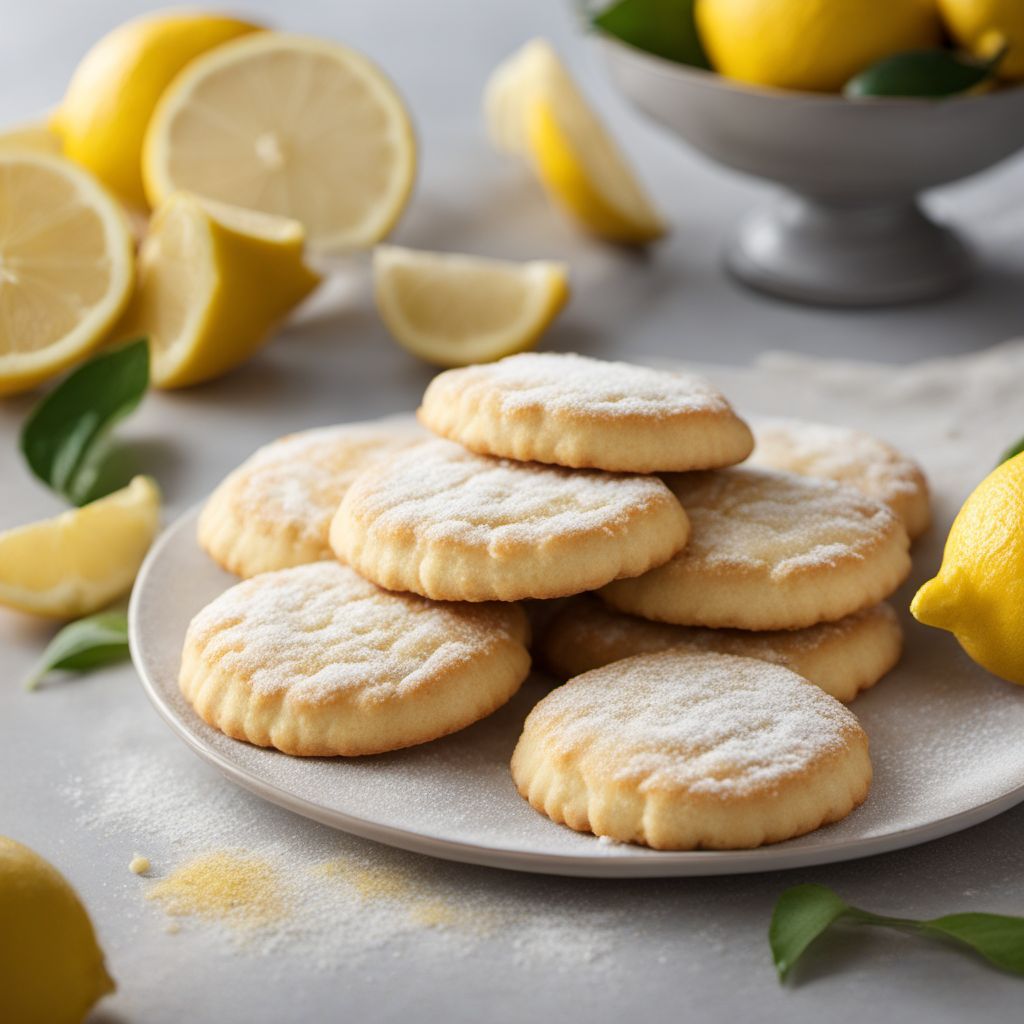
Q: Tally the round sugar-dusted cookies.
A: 8